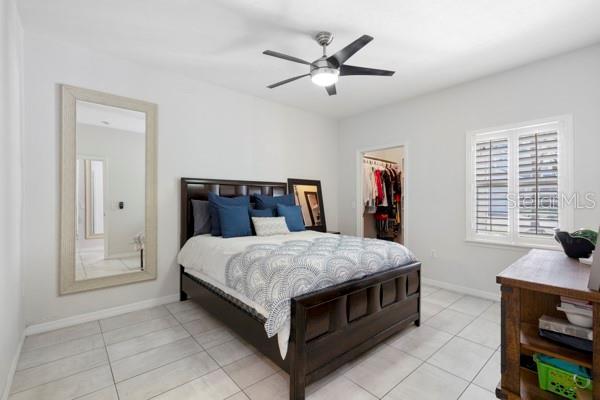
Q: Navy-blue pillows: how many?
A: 5